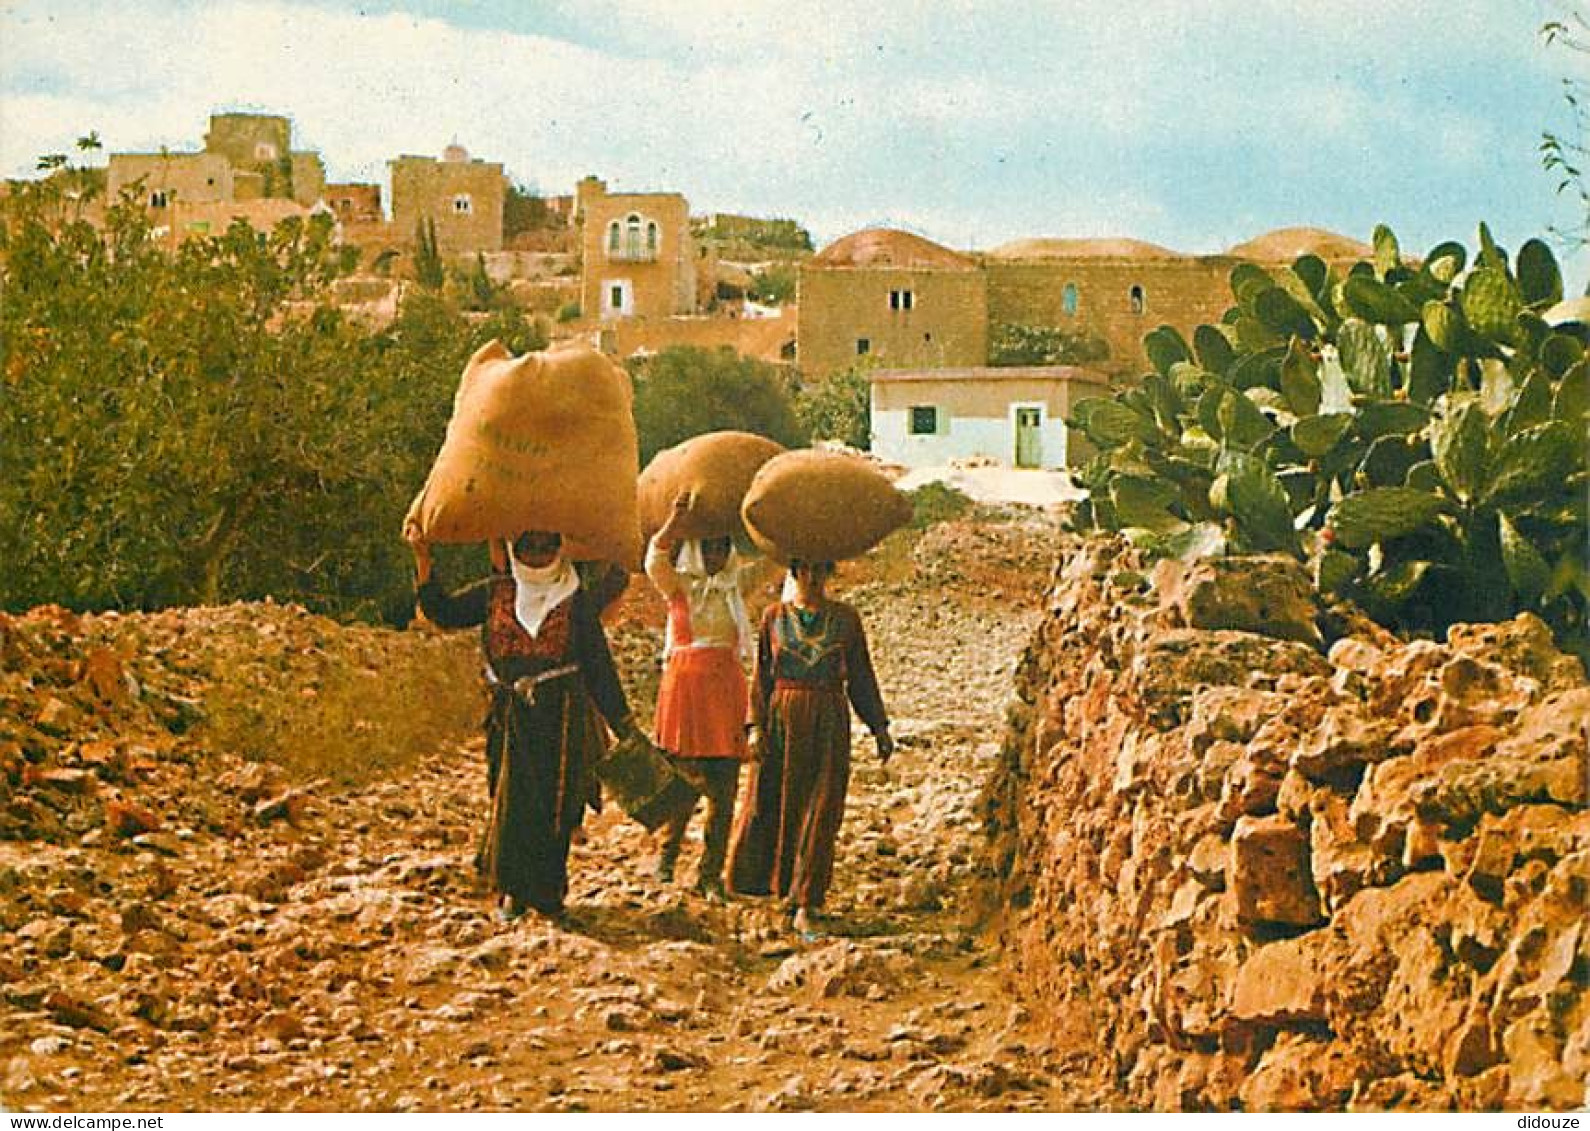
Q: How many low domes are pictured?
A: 3